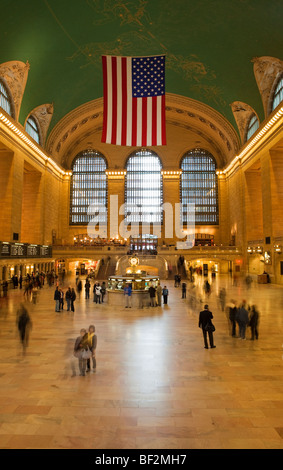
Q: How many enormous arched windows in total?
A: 3